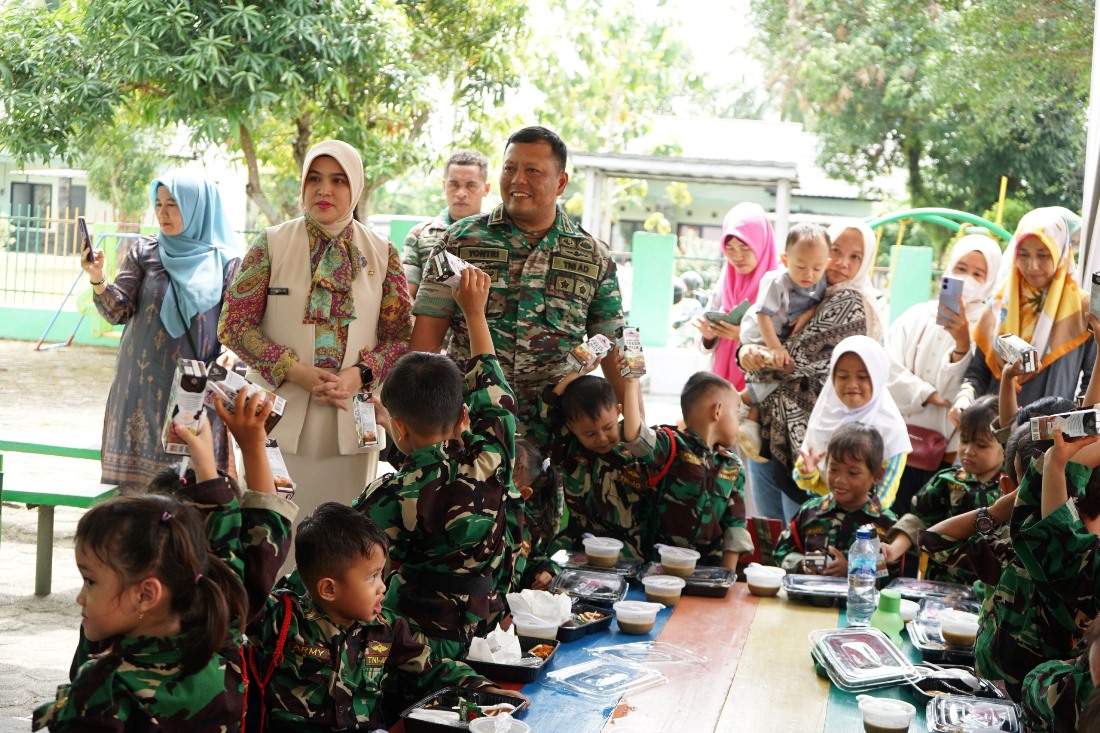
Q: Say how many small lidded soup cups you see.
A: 10